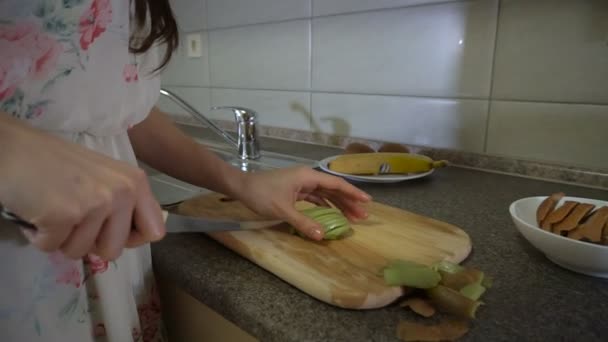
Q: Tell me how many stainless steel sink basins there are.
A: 1